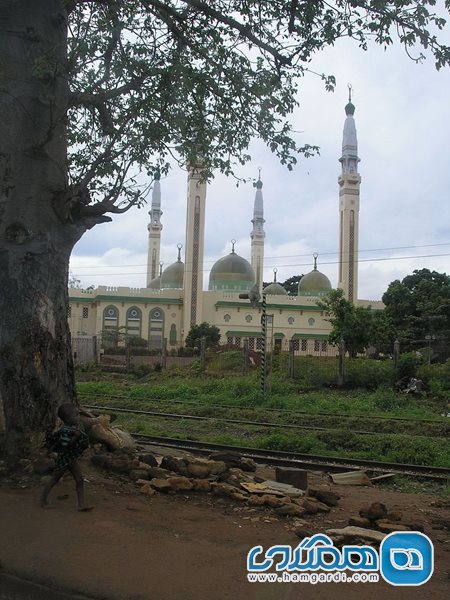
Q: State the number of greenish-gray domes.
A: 5